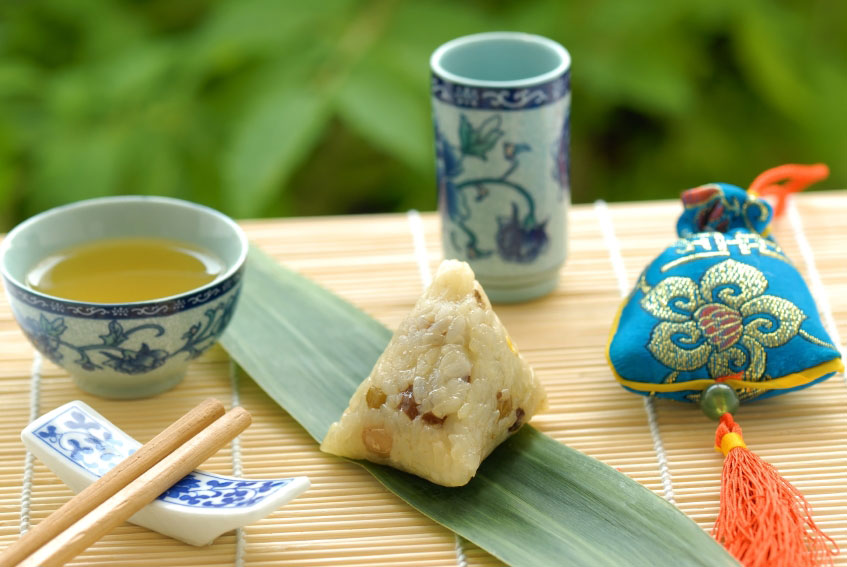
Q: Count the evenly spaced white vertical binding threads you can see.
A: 5